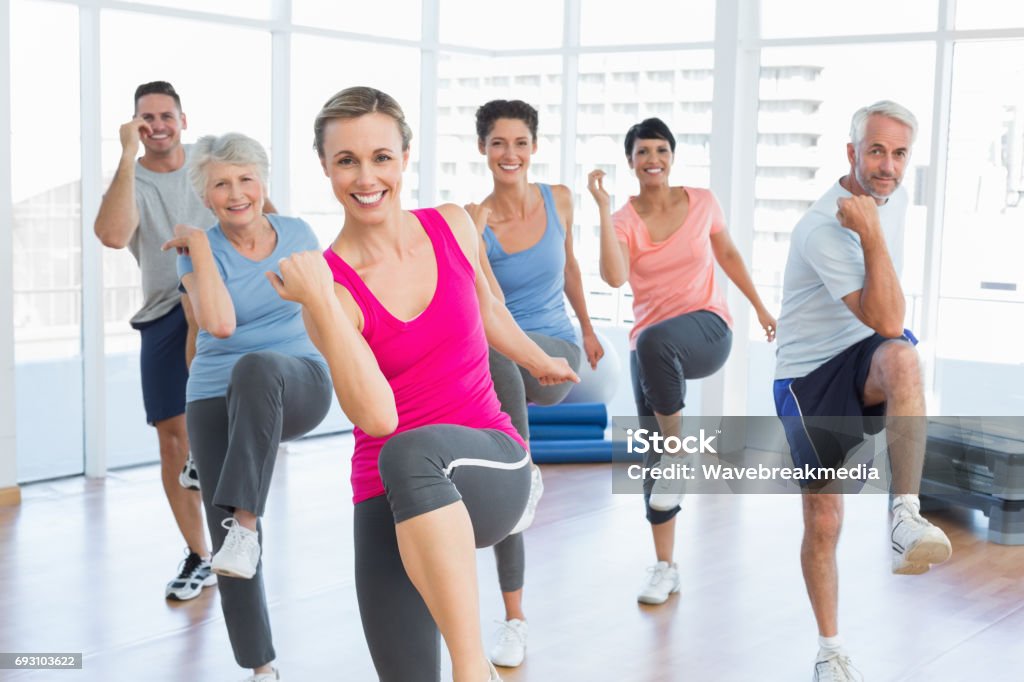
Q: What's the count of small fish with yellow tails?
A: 0